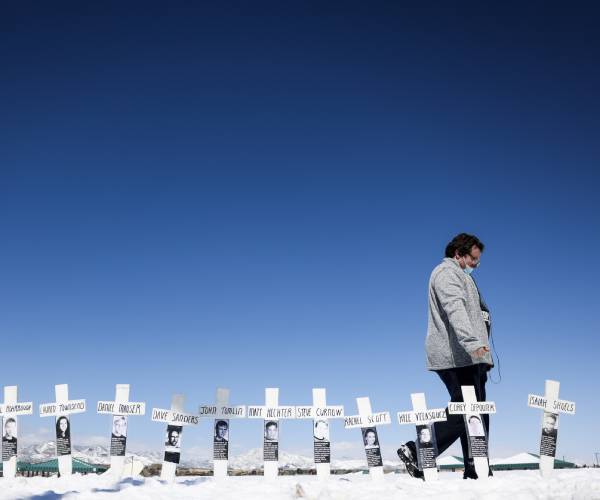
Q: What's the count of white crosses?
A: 11